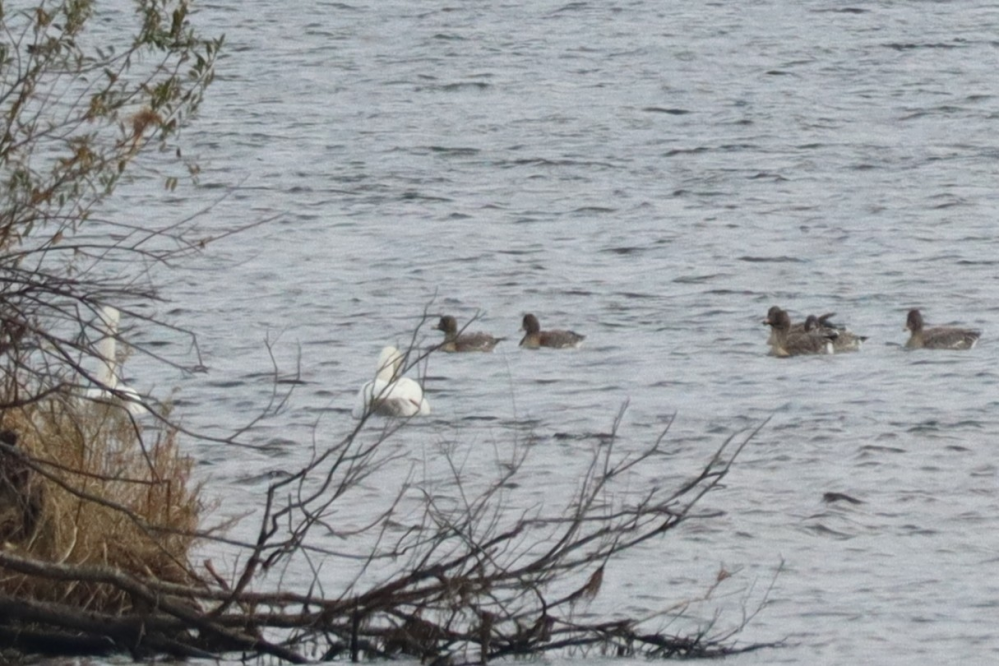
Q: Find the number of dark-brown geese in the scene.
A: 6